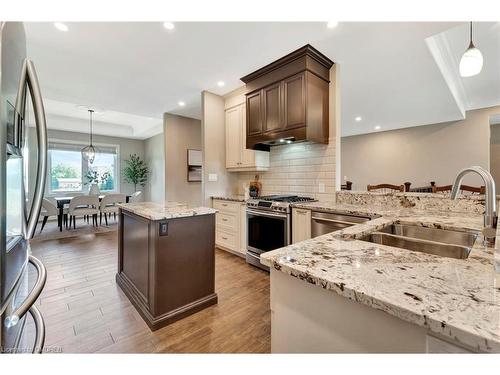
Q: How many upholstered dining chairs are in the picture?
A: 4